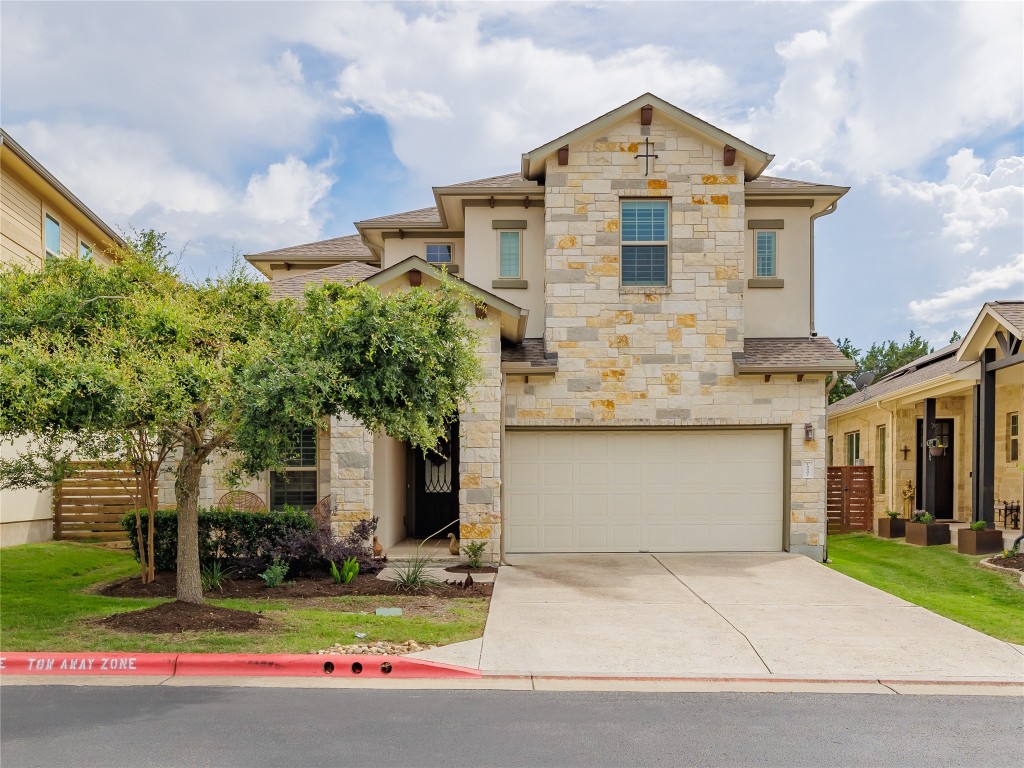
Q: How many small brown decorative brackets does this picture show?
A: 12